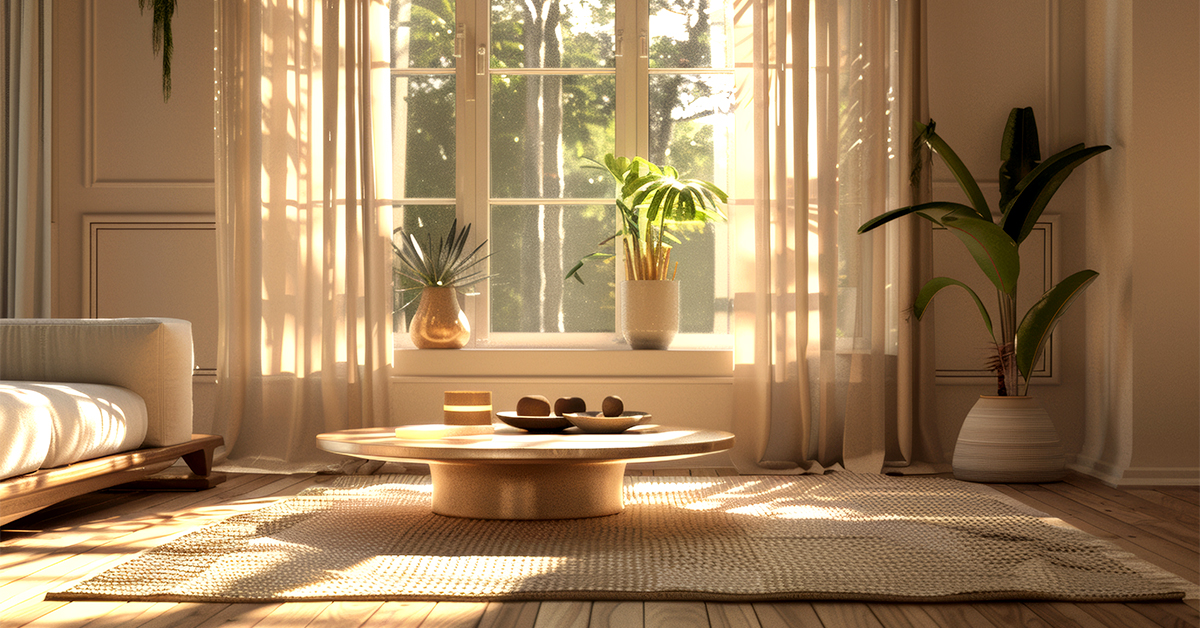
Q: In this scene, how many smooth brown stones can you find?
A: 3